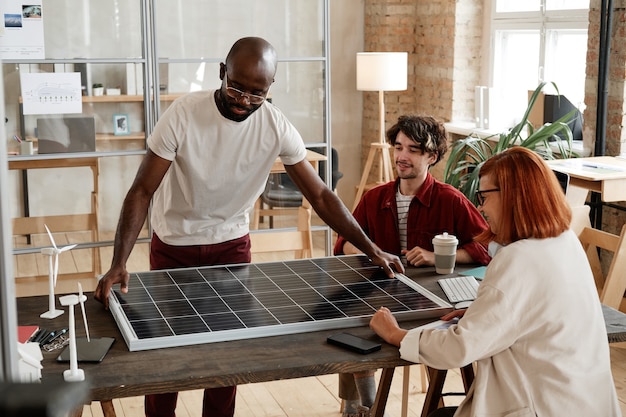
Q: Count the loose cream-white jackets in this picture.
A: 1